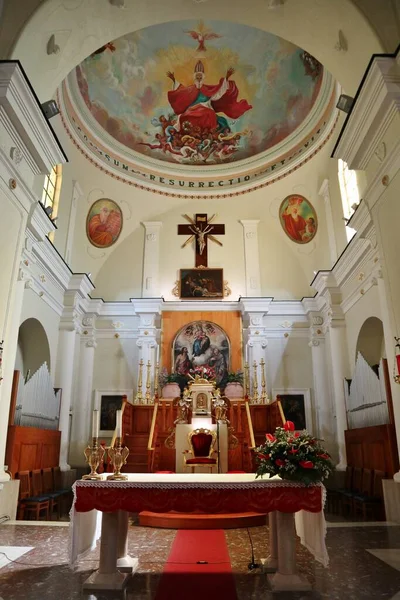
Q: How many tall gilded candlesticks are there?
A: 6